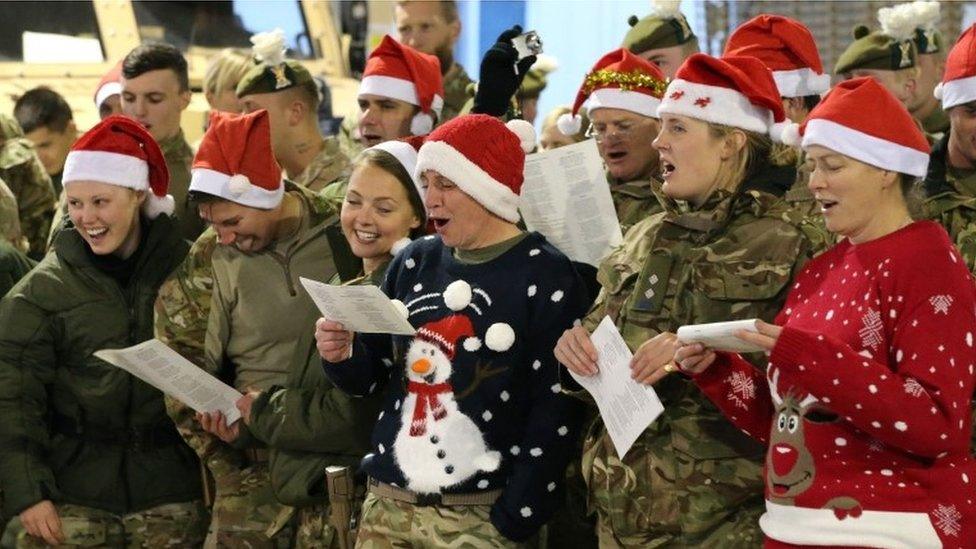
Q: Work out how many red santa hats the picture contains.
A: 11